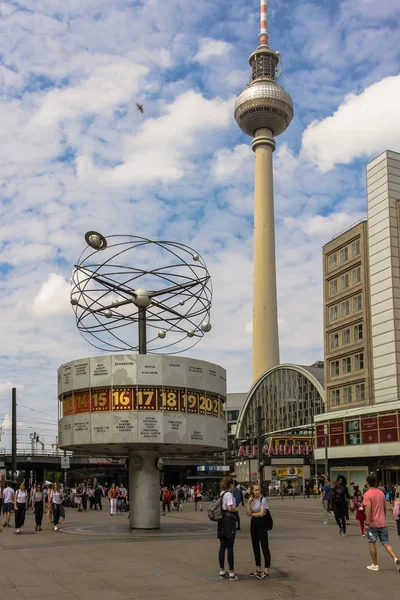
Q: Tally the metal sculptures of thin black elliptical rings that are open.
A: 1